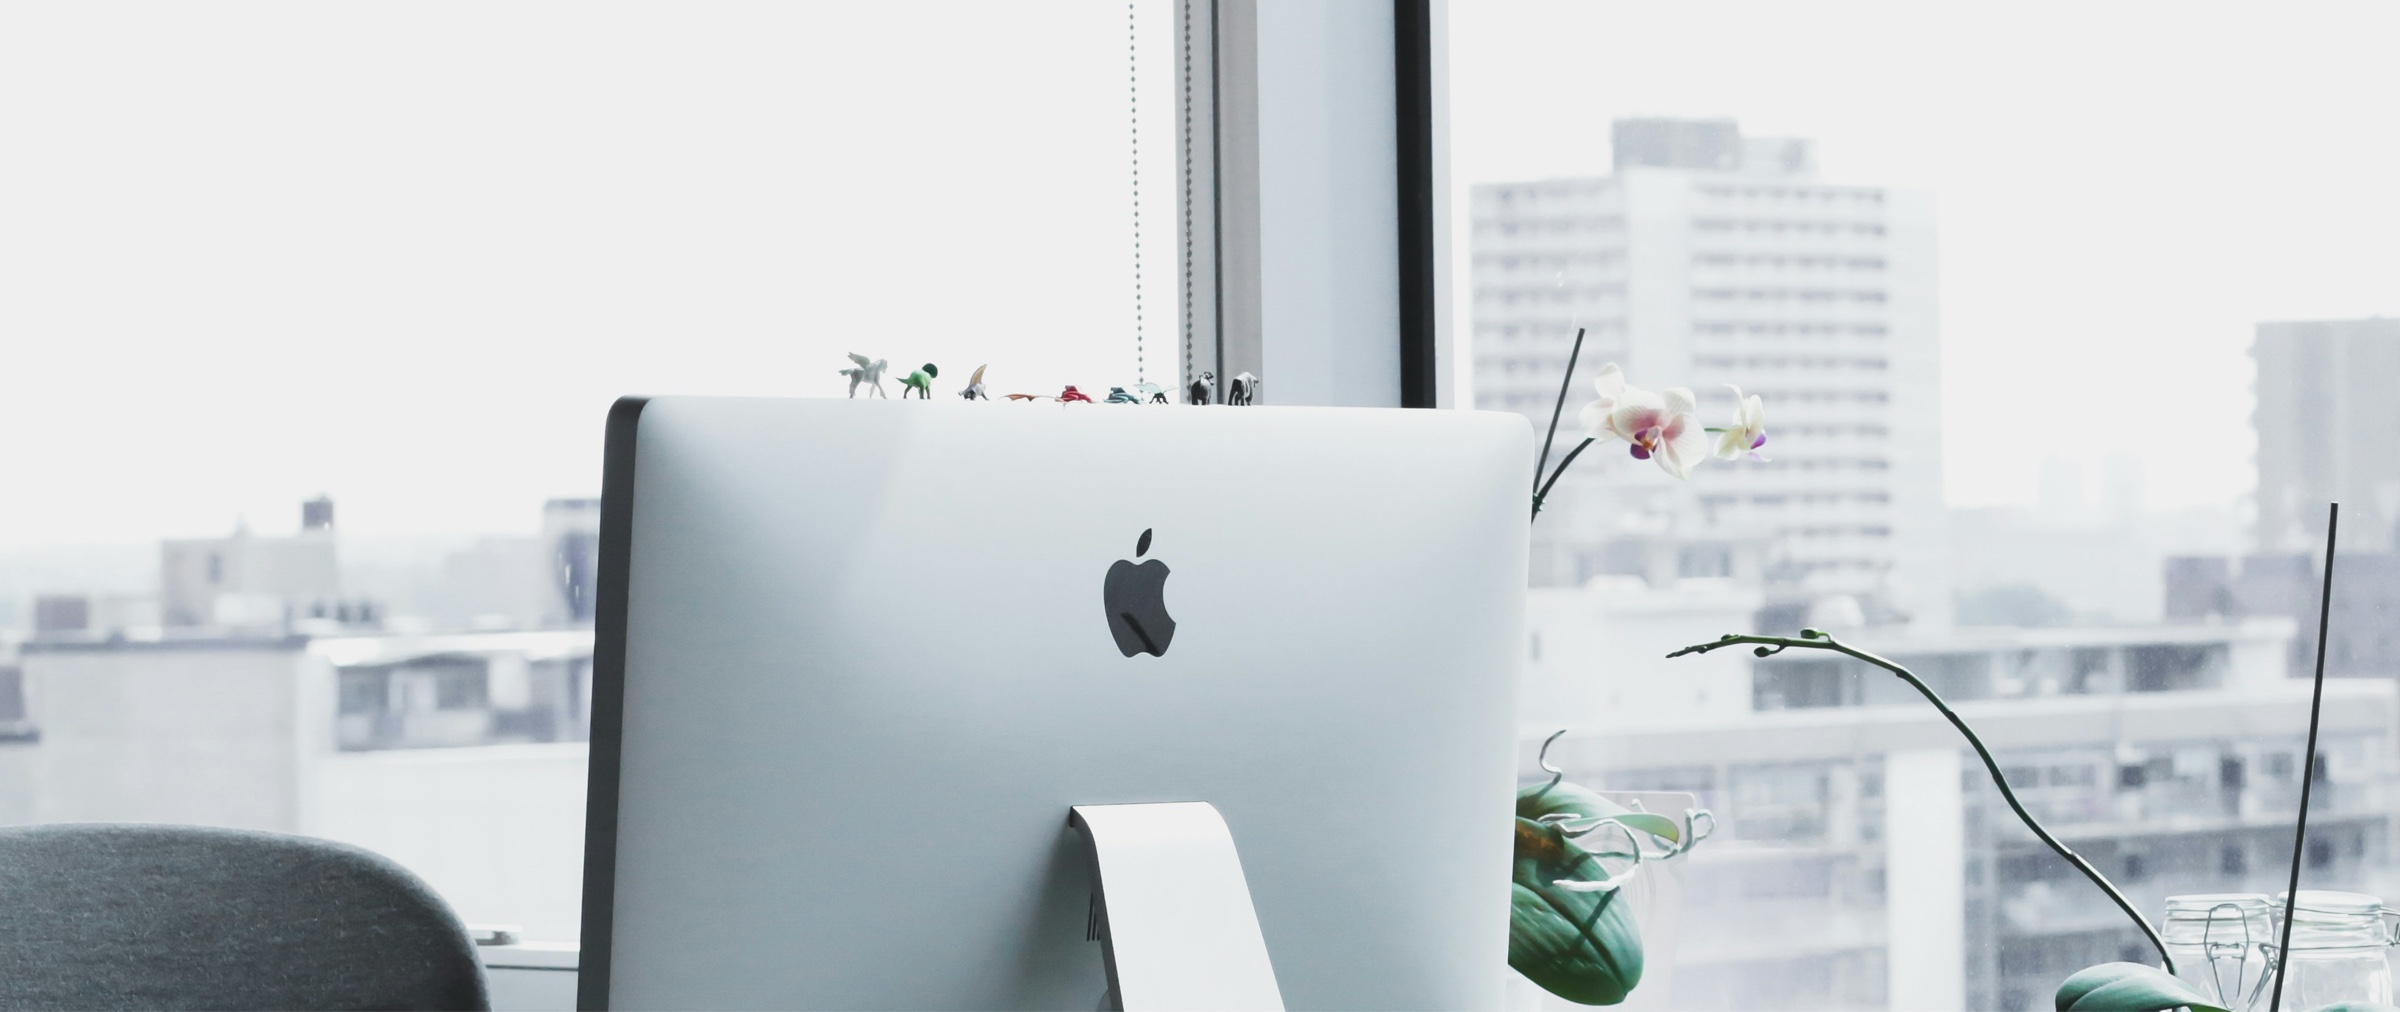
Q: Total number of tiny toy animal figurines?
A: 9